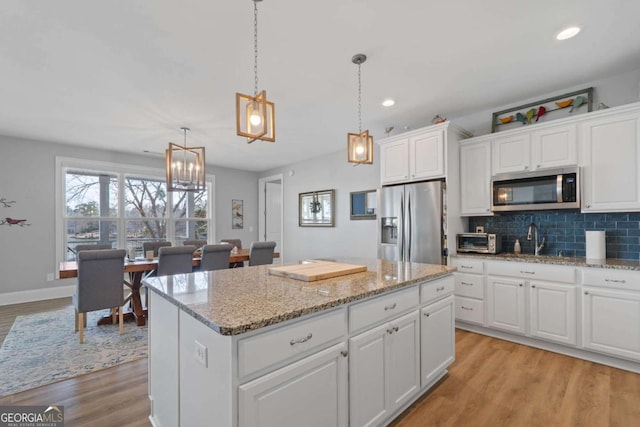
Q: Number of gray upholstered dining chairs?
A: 8